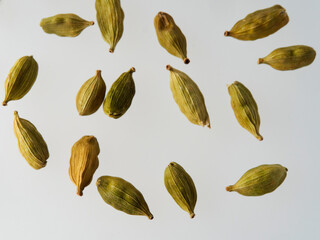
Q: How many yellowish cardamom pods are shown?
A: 15